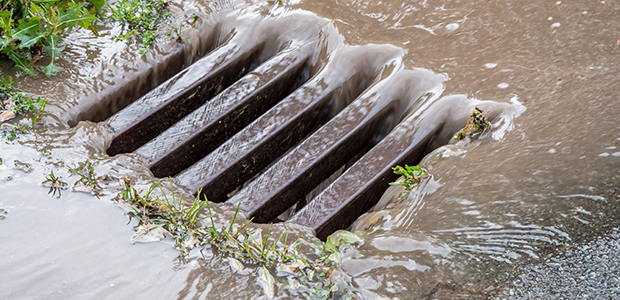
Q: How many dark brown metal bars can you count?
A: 5